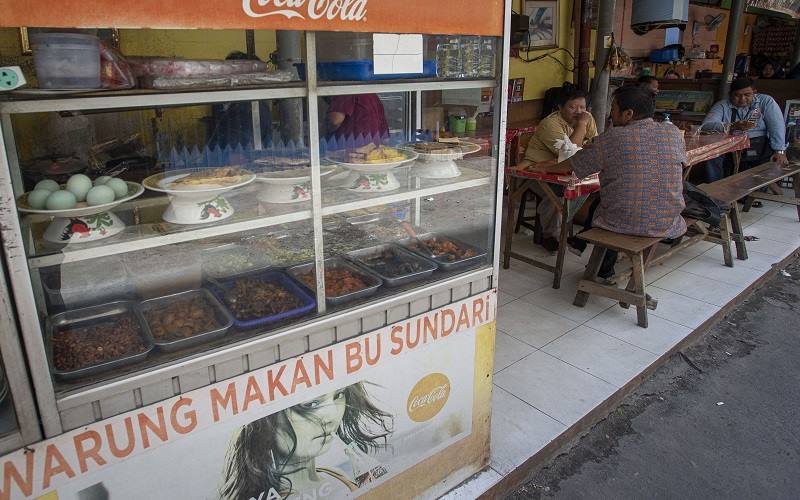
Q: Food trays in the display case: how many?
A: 6